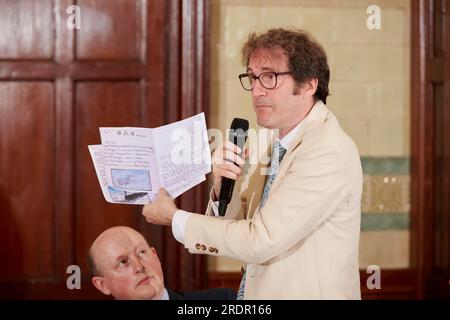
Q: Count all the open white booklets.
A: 1